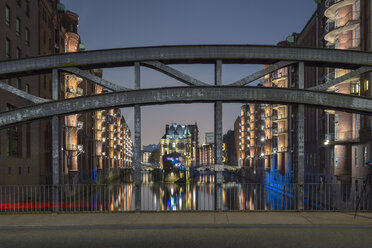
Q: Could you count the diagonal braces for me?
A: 5